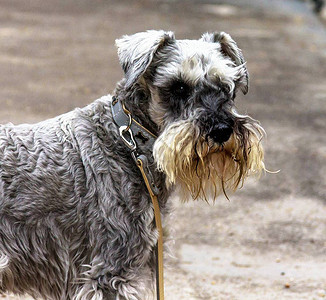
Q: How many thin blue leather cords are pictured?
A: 0